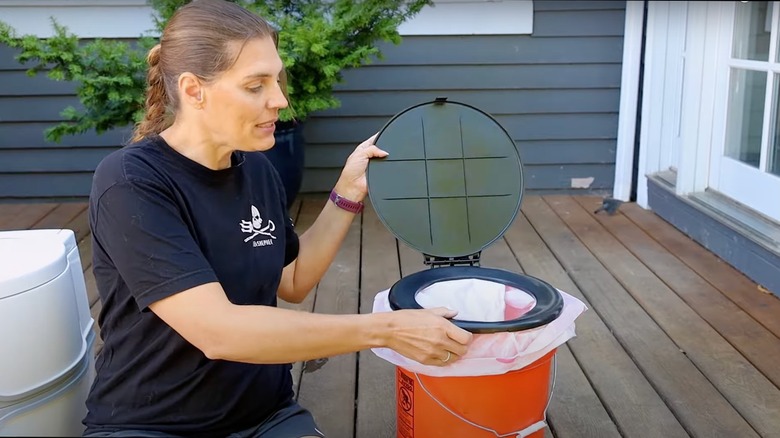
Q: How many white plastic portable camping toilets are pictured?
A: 1